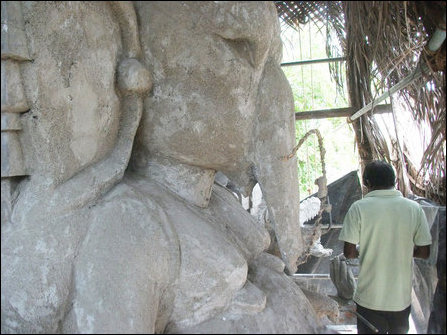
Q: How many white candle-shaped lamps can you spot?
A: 0